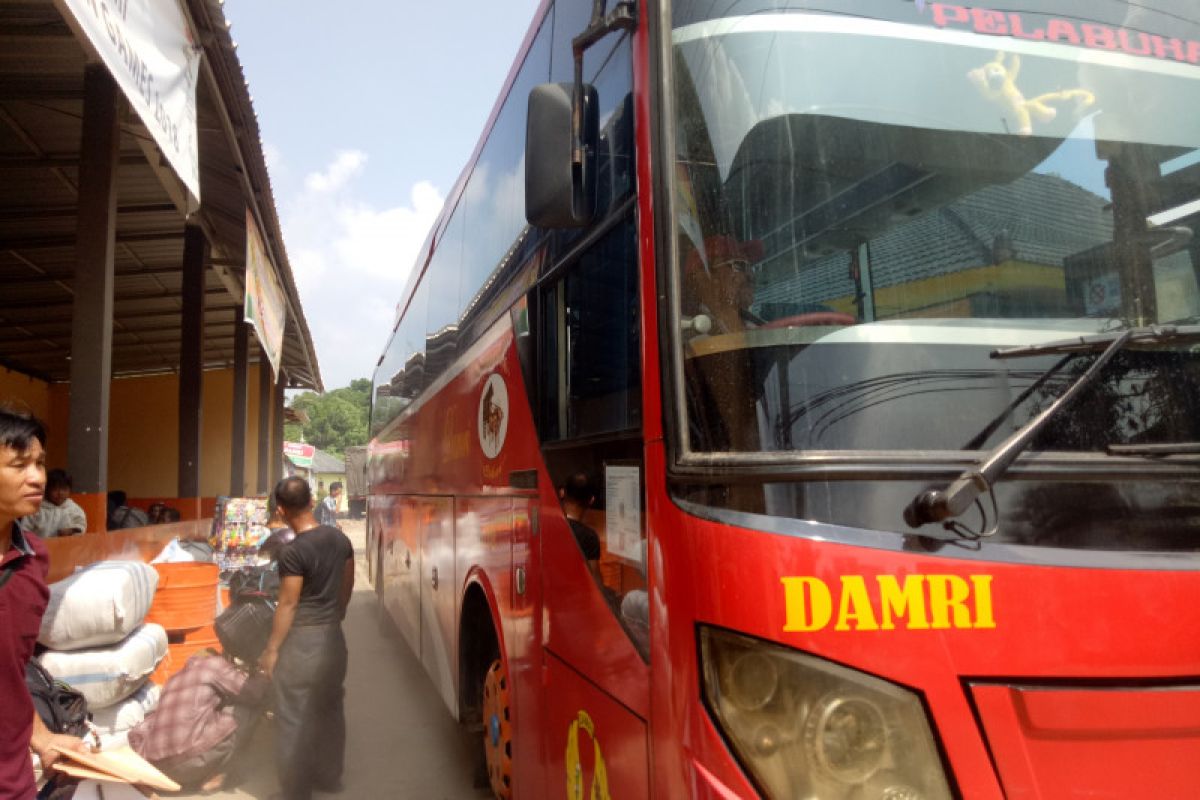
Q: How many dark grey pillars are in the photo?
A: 5